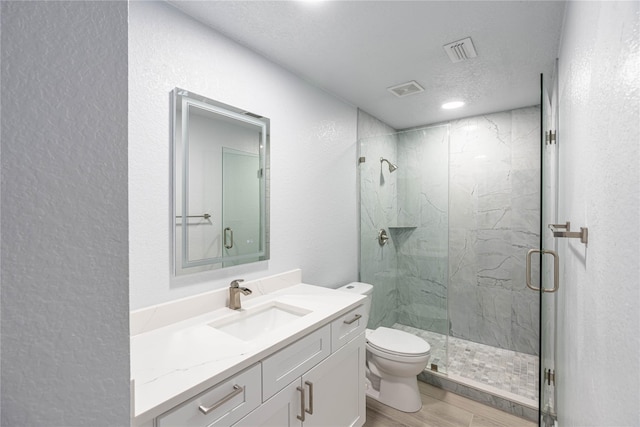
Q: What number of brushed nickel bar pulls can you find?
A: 4